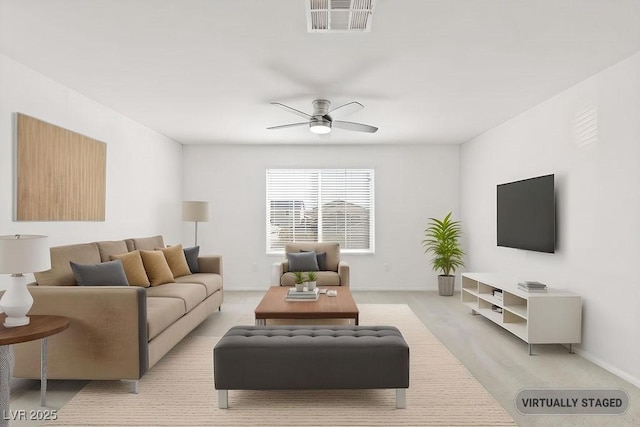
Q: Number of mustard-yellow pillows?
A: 3